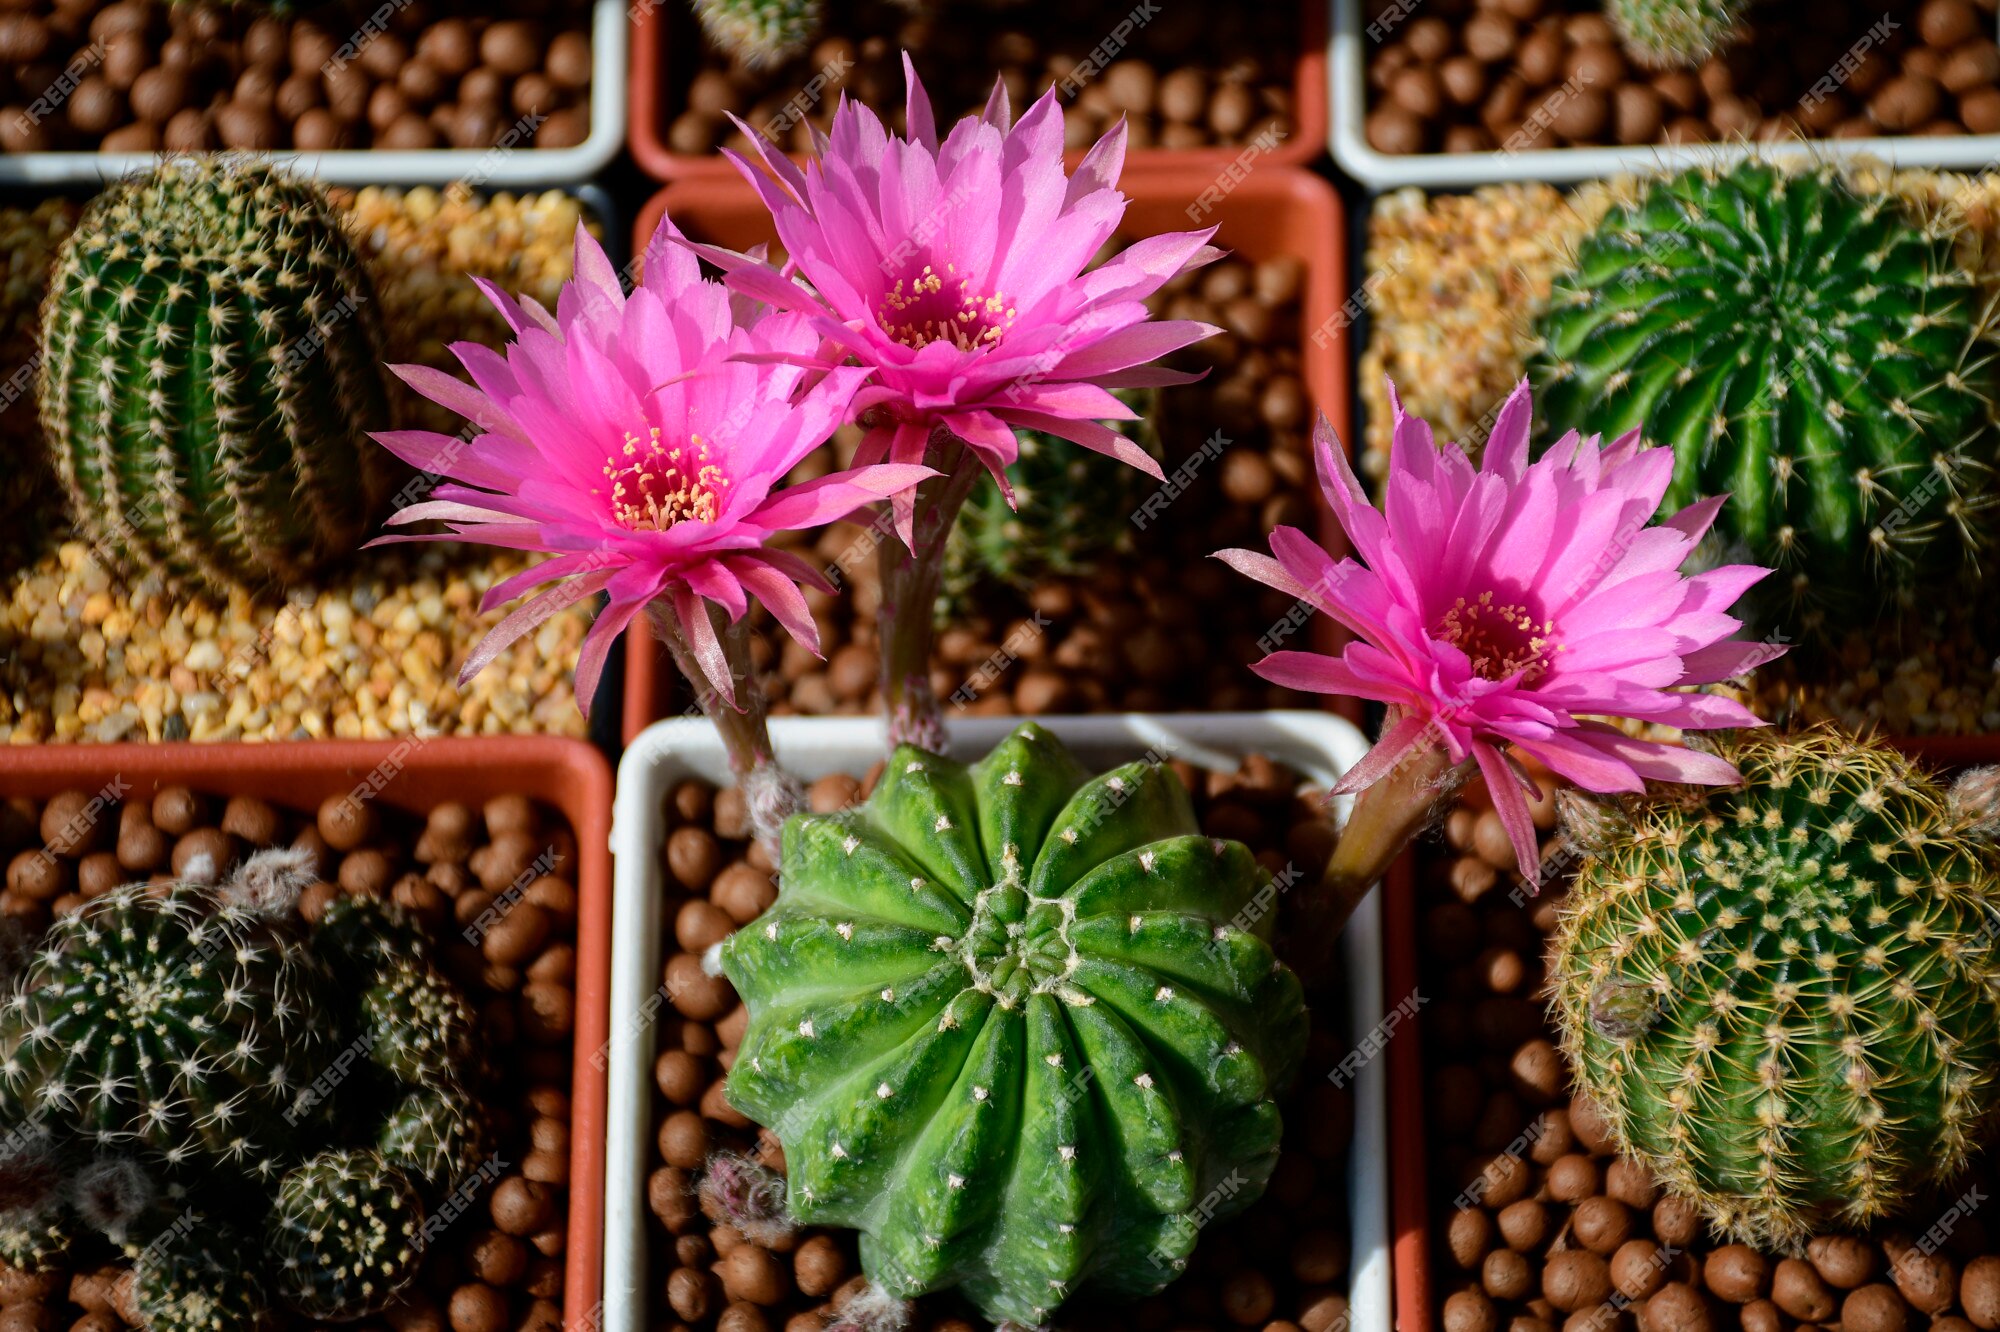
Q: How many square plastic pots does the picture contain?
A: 9